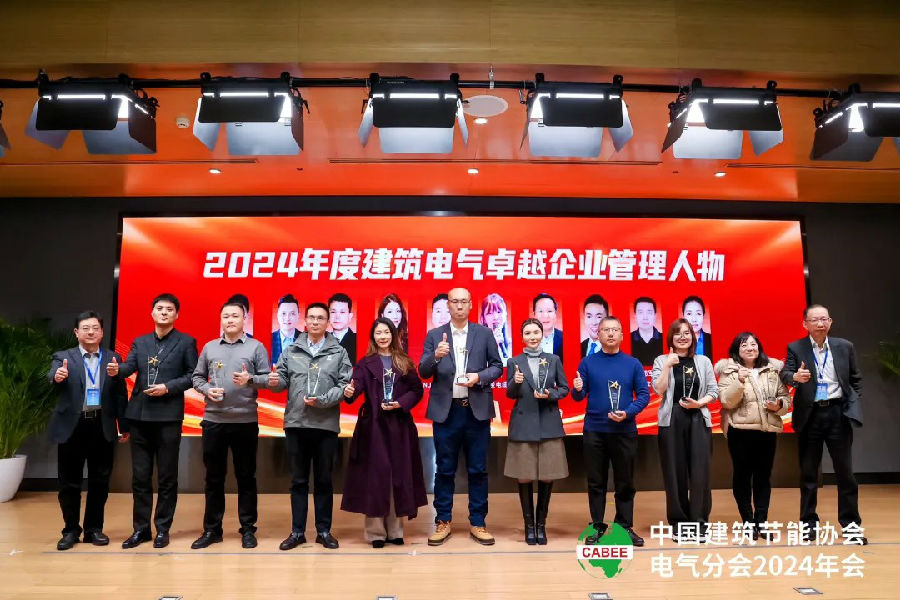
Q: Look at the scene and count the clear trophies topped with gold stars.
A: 9